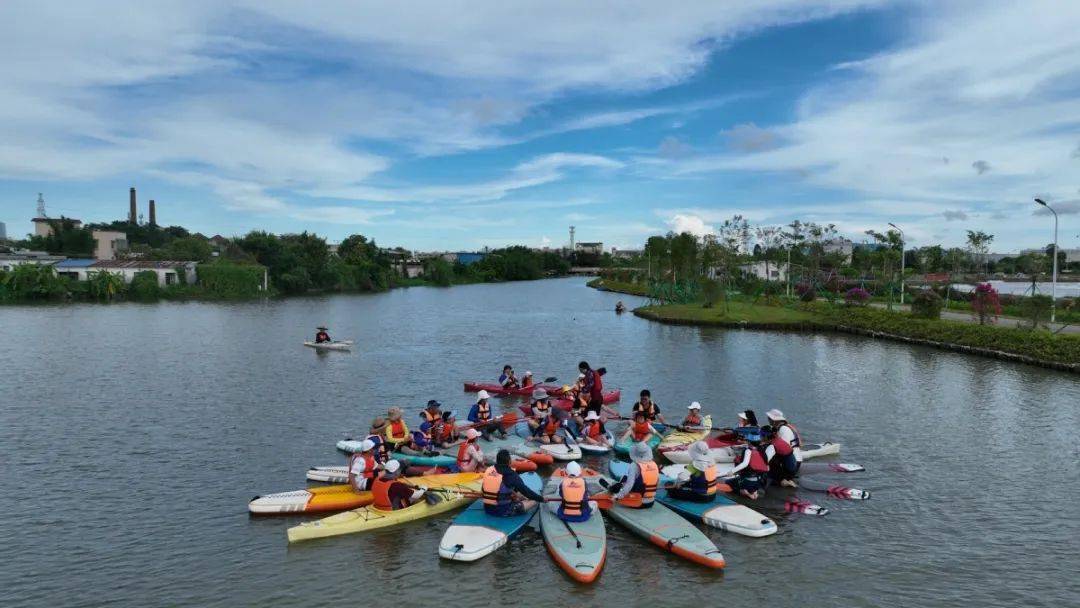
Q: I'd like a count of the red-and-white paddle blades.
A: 3